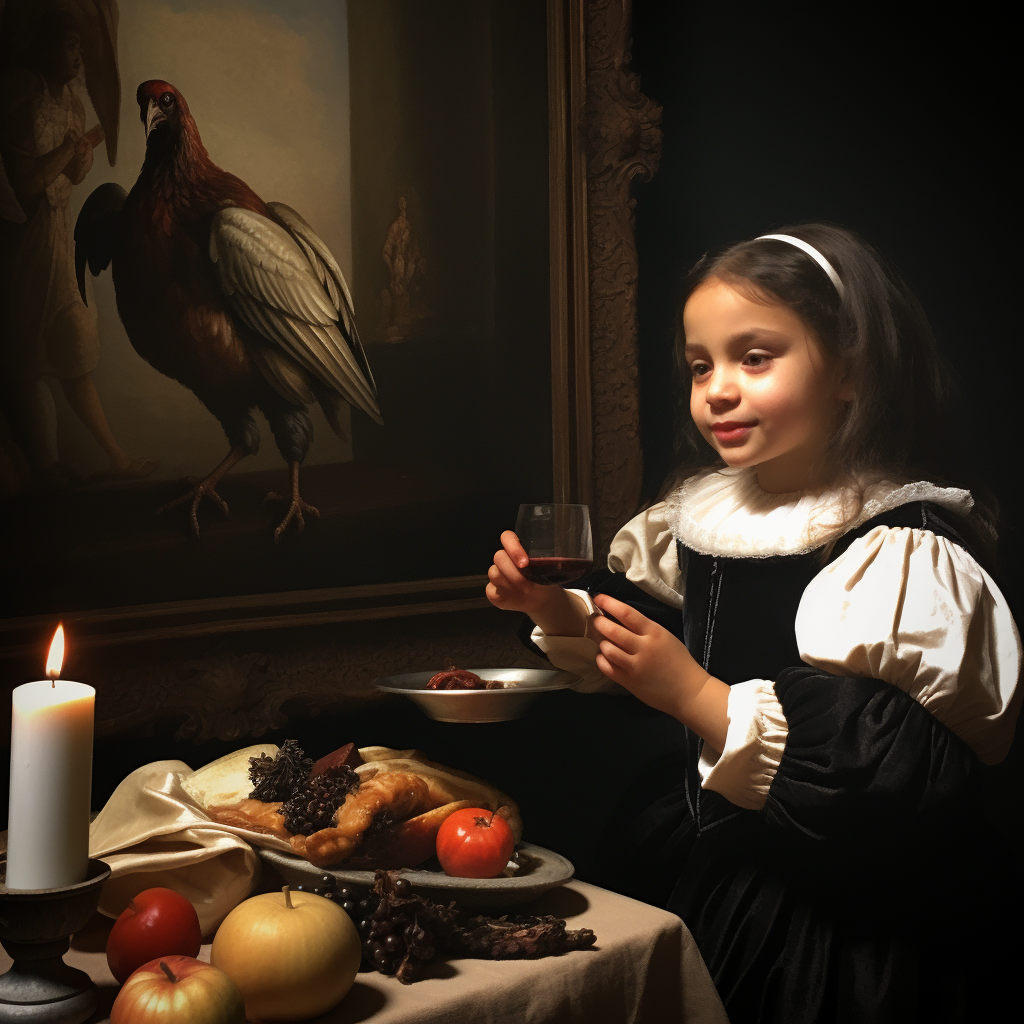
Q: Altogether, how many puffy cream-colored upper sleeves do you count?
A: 2